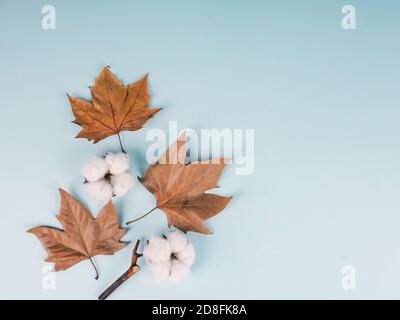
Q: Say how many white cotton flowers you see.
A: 2